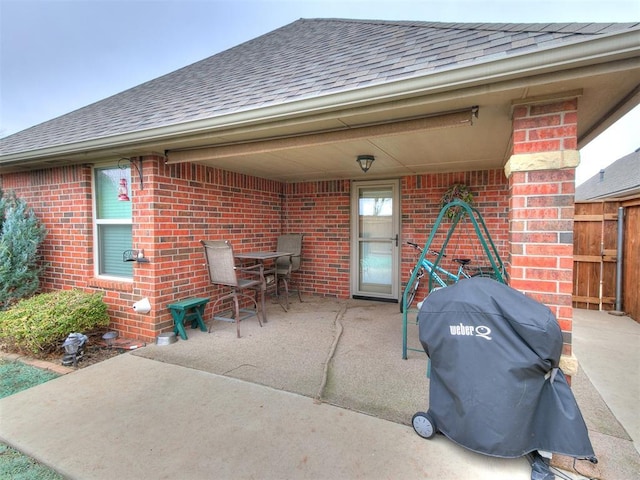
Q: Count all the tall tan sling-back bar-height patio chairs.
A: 2